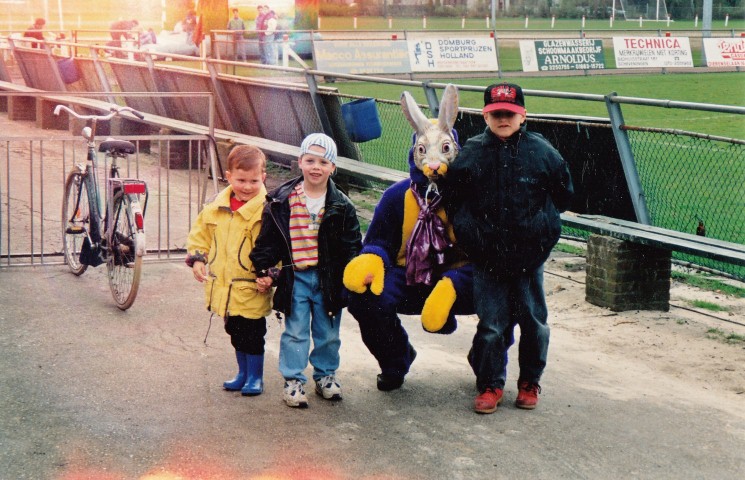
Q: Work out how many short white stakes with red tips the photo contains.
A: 14